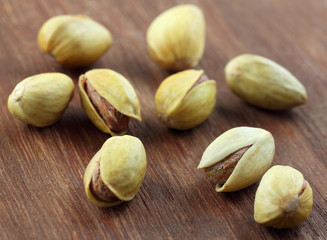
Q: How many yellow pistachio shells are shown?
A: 9